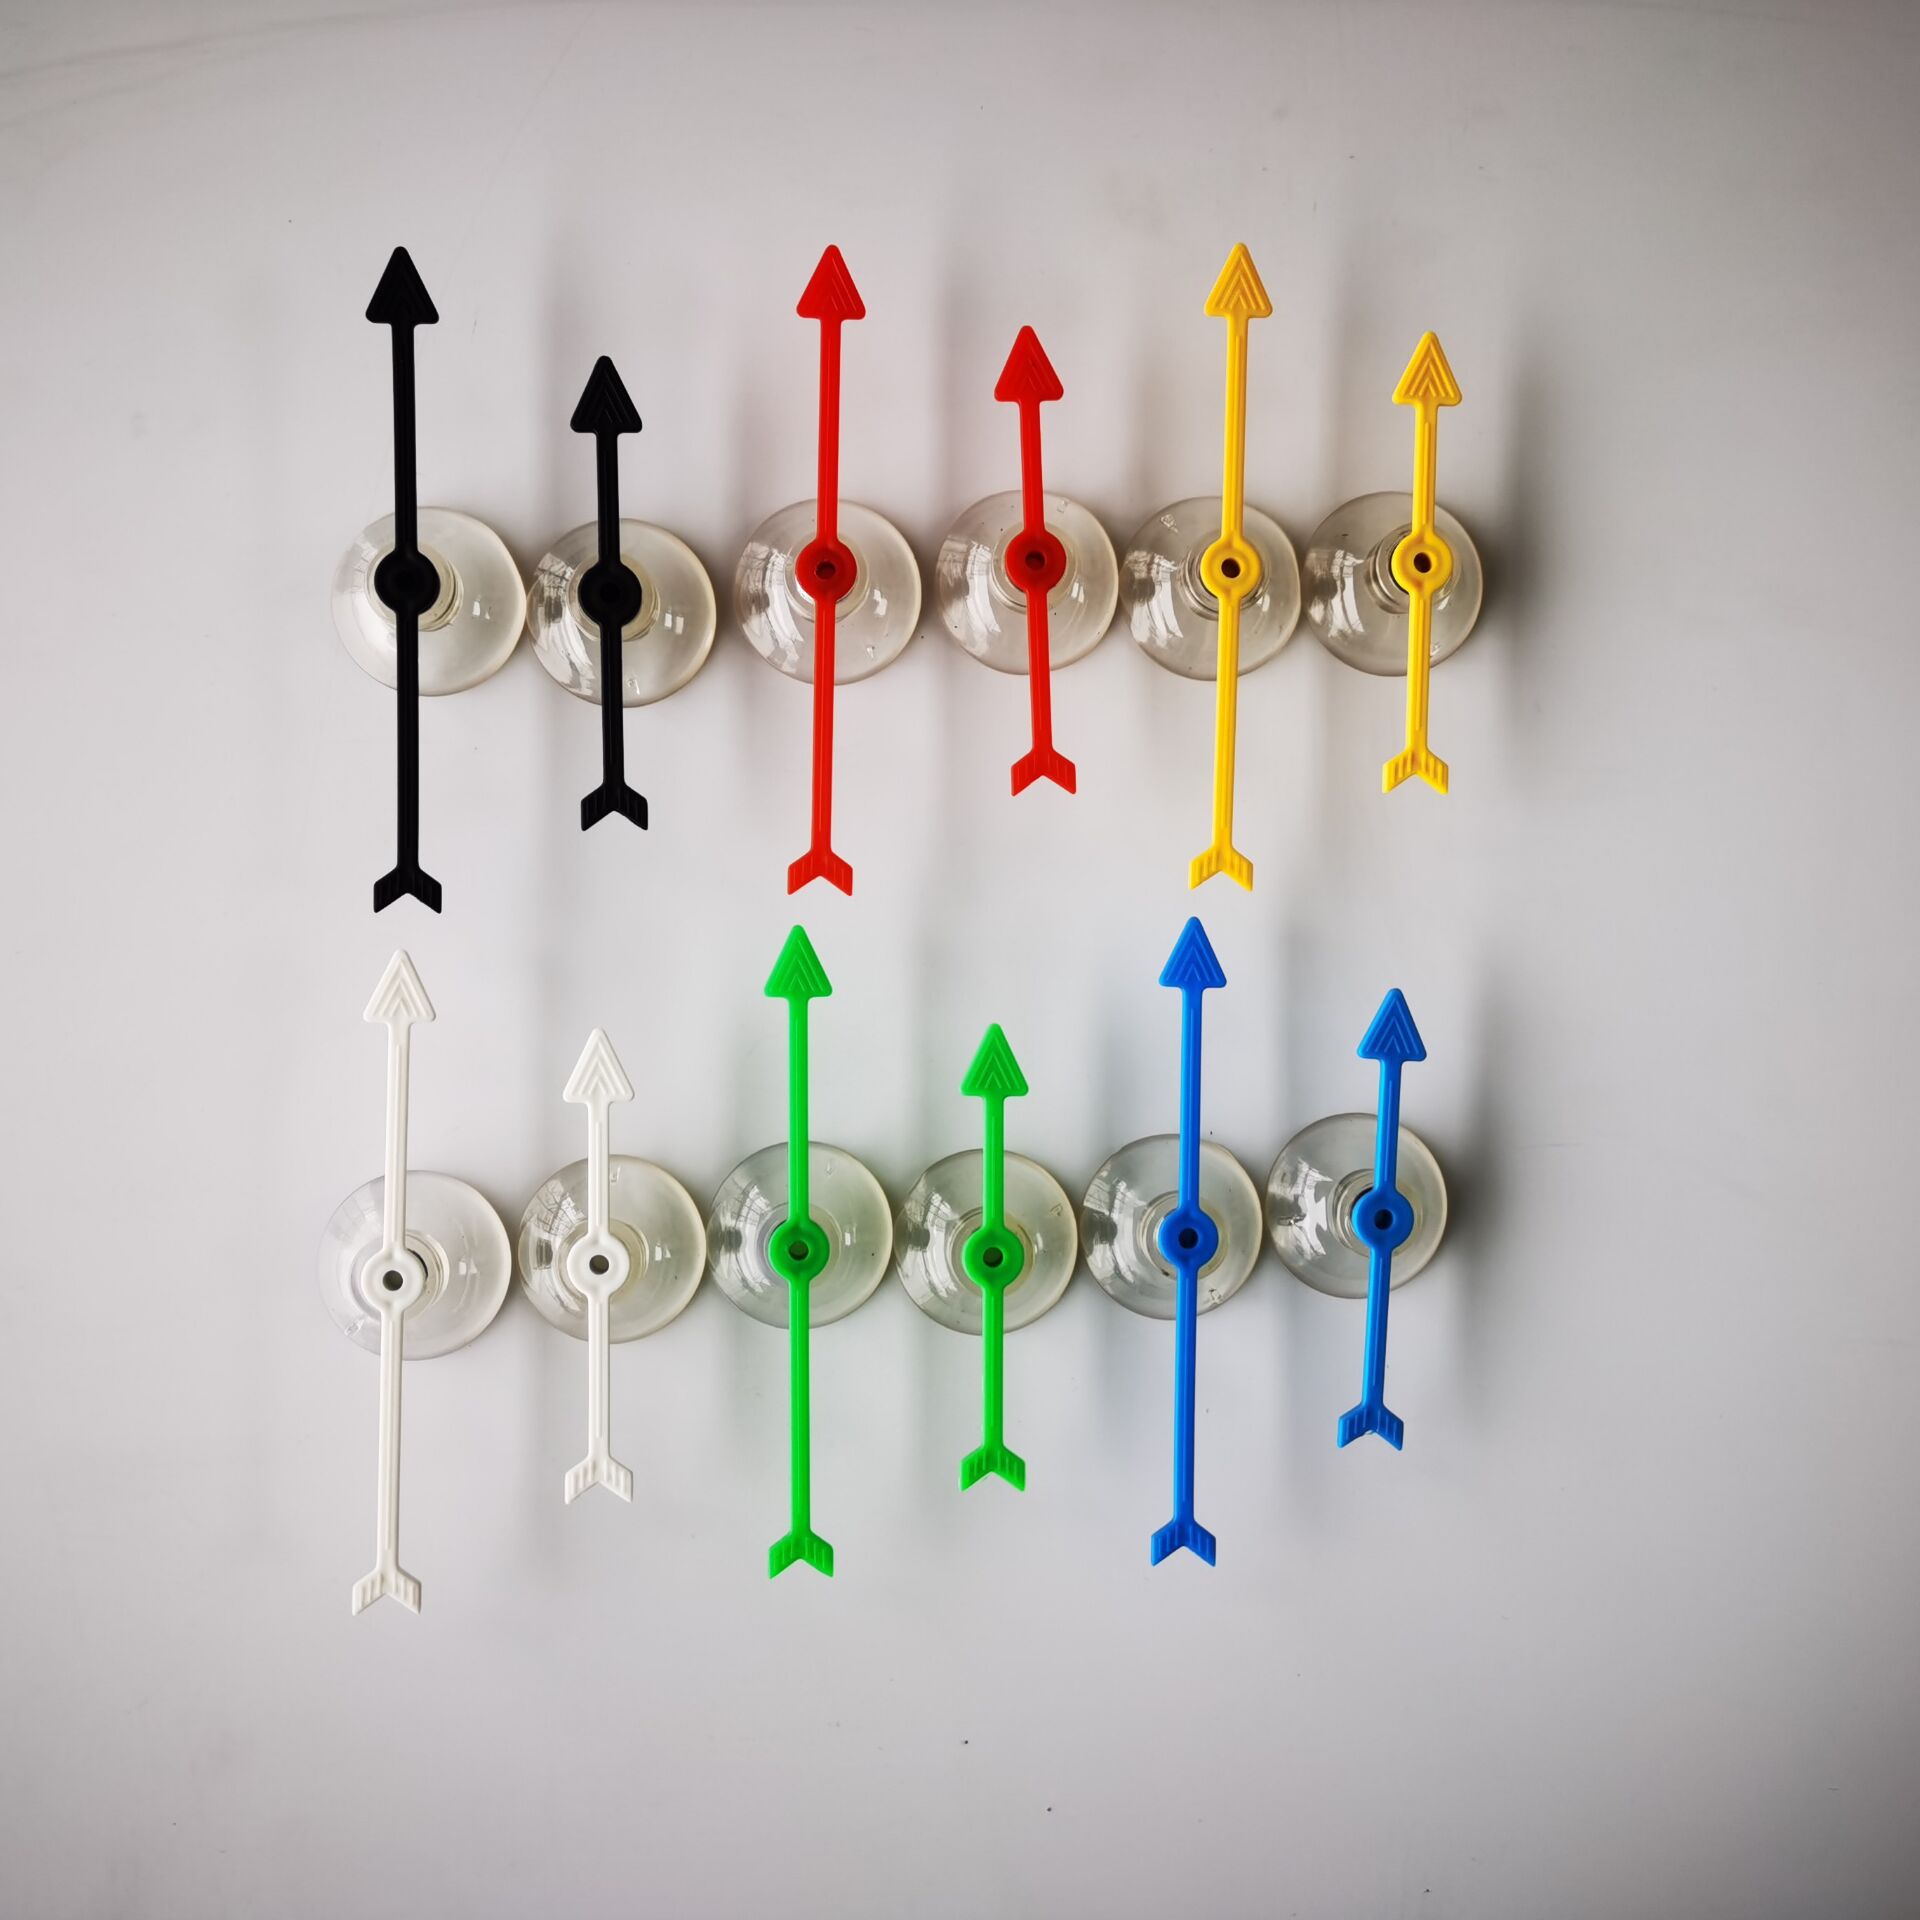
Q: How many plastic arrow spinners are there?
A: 12